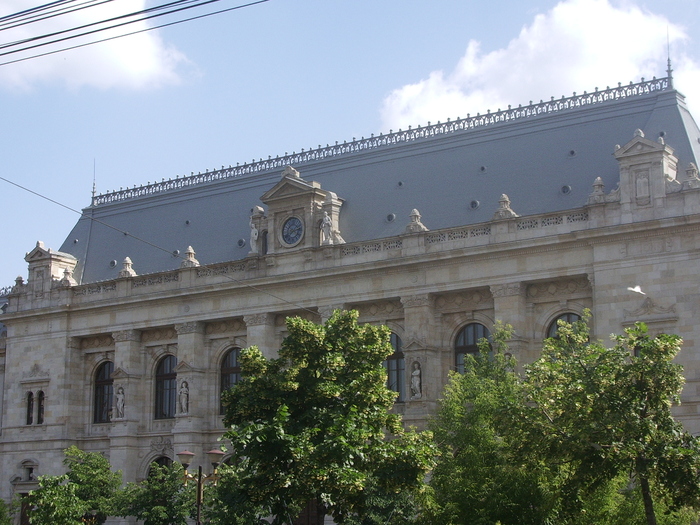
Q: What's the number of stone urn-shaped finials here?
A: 8